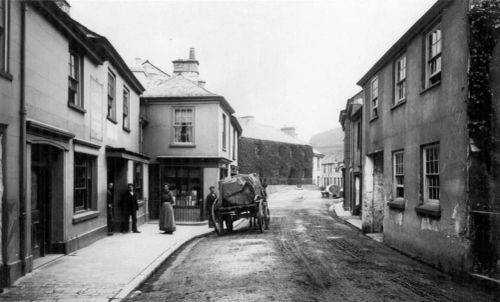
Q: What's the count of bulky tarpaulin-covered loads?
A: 1